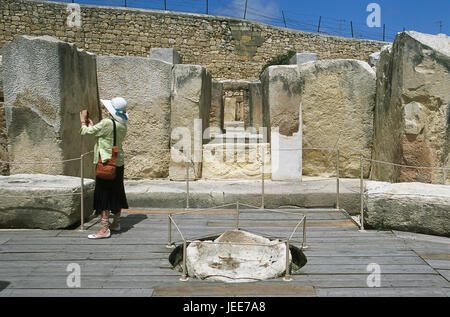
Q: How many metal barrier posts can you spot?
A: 10